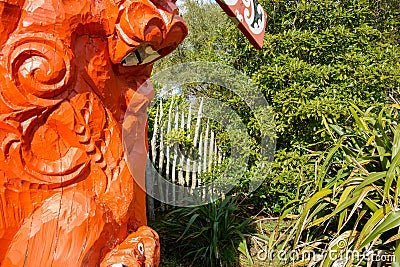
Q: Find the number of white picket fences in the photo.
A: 1